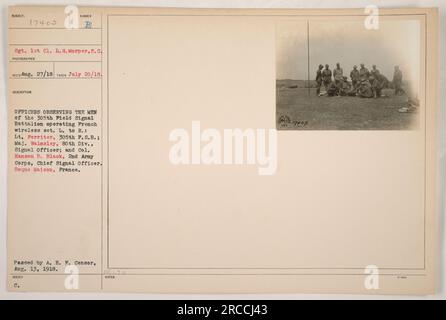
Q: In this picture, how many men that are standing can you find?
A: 7